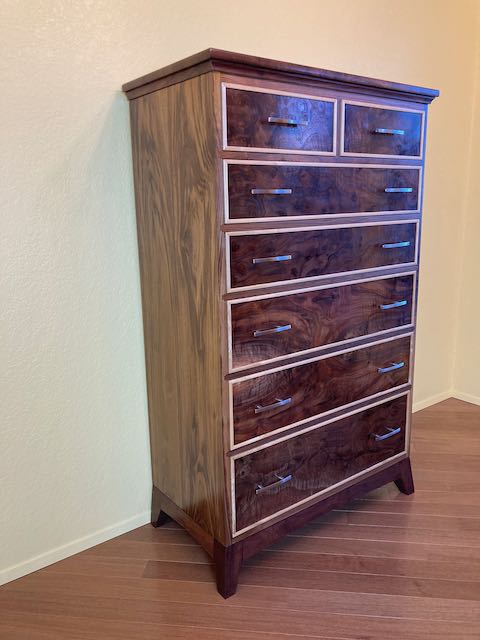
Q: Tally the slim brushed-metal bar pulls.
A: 12